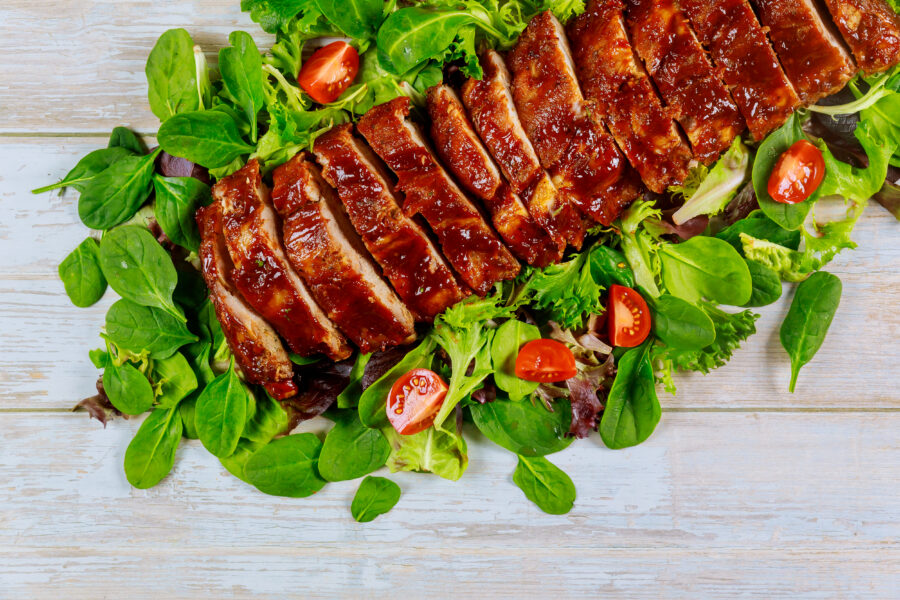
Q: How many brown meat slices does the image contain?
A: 13